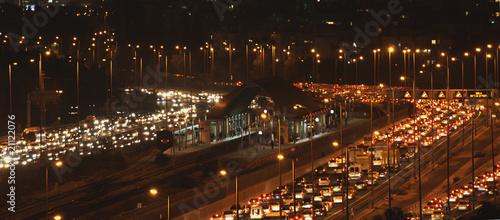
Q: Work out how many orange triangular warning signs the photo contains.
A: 4